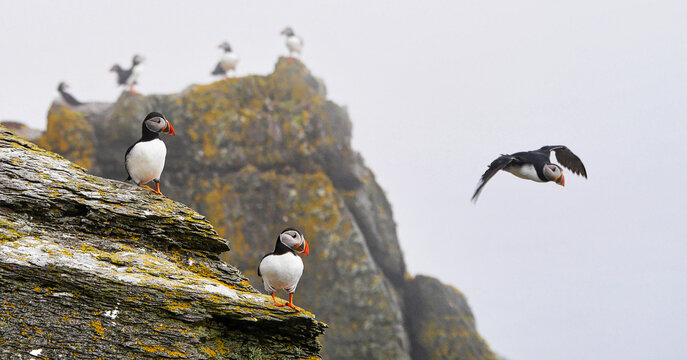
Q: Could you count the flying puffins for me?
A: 1